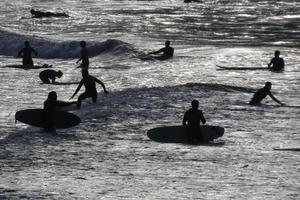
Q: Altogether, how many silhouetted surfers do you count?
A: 10